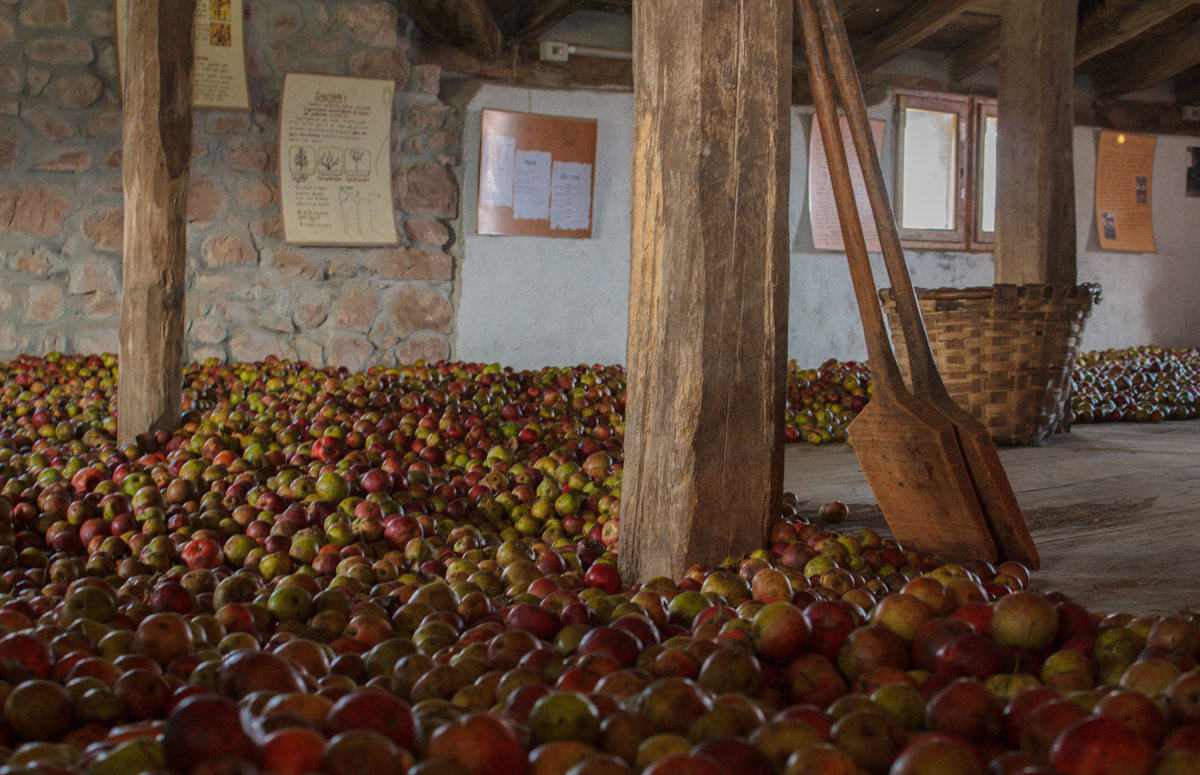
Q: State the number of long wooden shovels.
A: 2